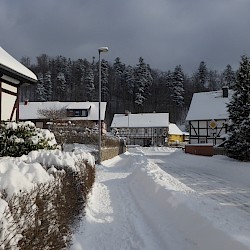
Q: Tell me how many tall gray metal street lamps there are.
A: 1